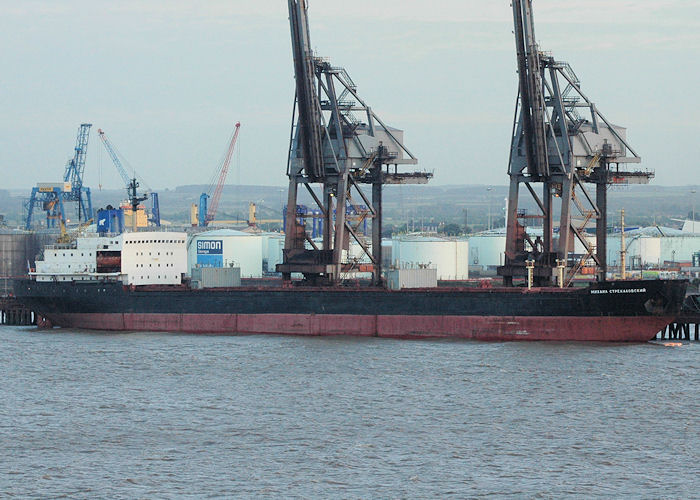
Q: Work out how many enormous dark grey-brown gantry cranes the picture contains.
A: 2